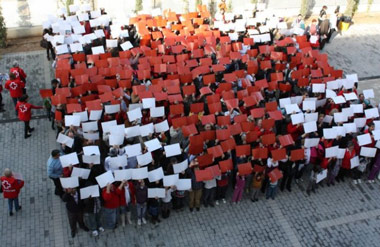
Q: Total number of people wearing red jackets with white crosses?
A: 4